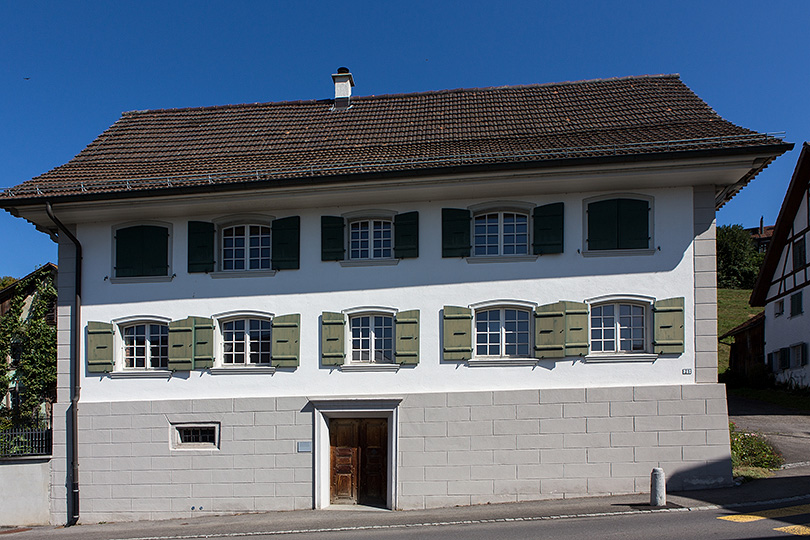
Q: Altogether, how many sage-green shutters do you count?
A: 10